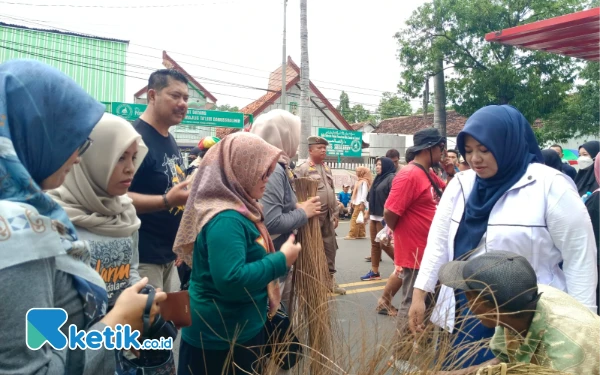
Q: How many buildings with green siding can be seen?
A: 1